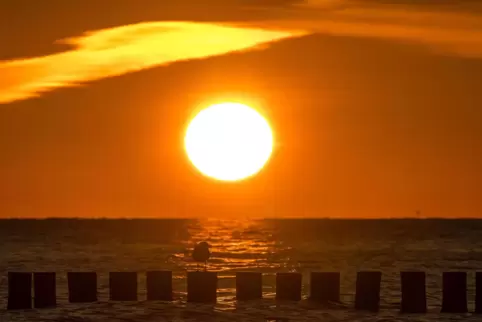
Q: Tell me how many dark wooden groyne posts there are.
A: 13